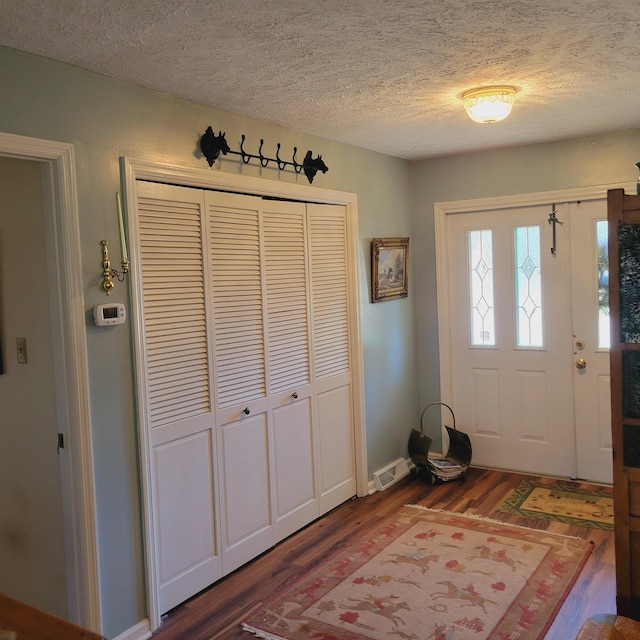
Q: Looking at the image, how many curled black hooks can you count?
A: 4